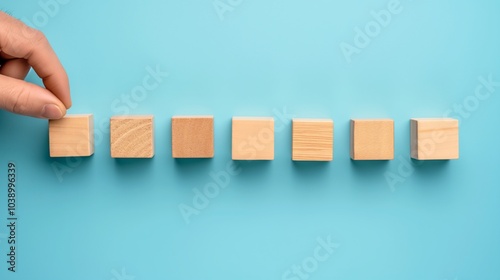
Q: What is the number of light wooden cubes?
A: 7